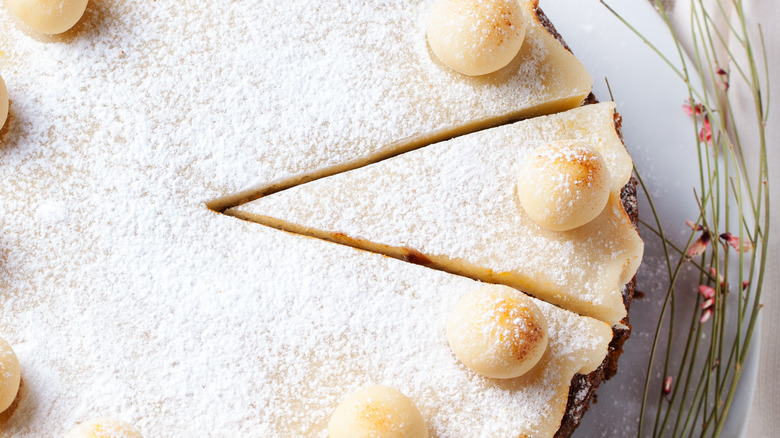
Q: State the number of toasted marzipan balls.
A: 8